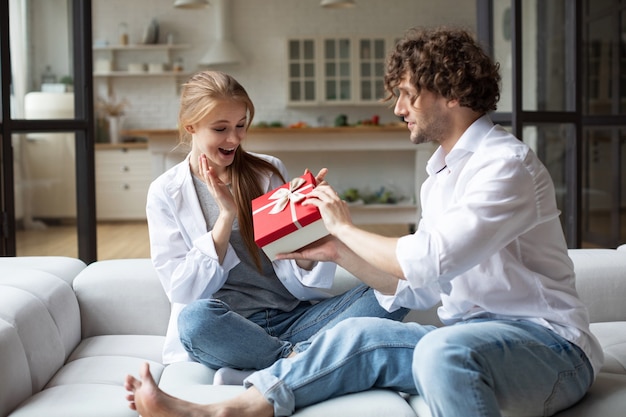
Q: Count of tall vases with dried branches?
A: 1